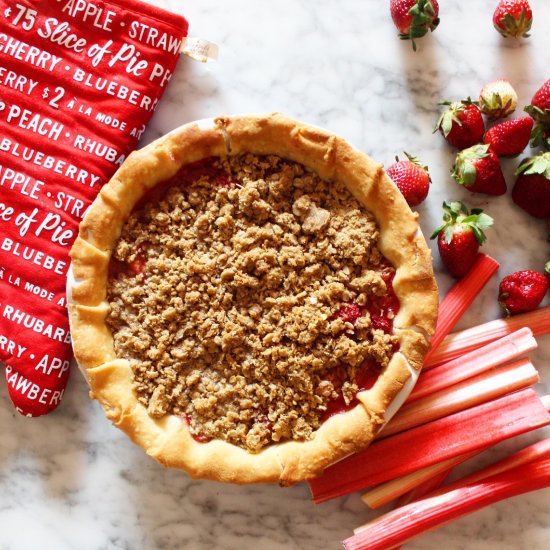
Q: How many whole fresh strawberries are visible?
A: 11